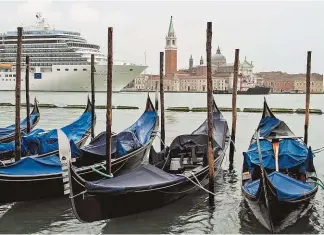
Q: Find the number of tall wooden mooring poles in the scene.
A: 8